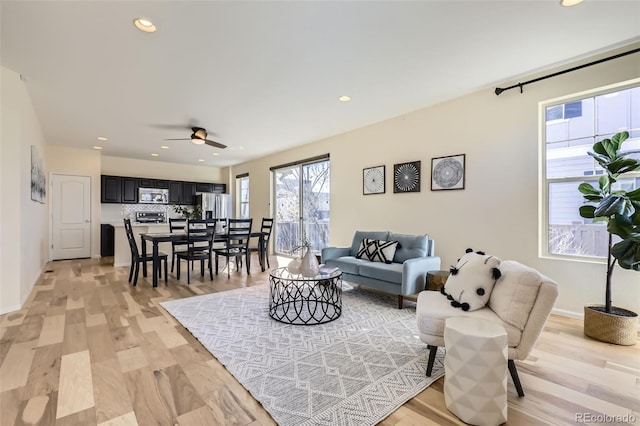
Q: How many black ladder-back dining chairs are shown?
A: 6